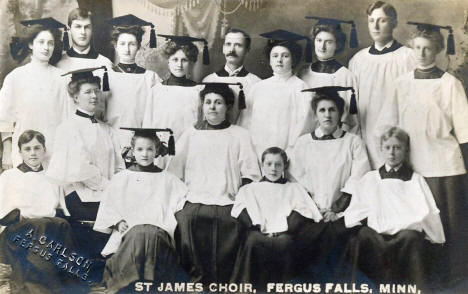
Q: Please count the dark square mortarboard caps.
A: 10